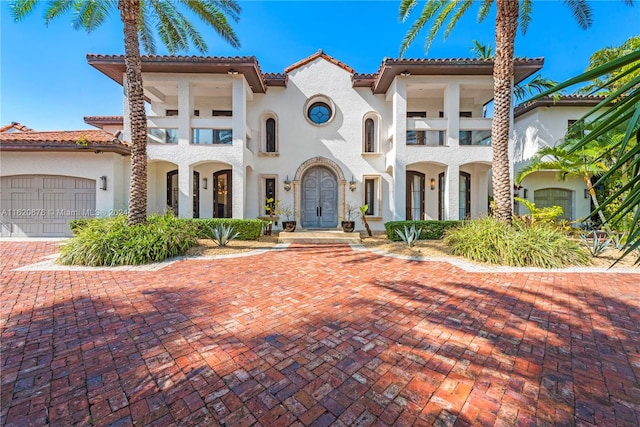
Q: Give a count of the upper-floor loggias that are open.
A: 2